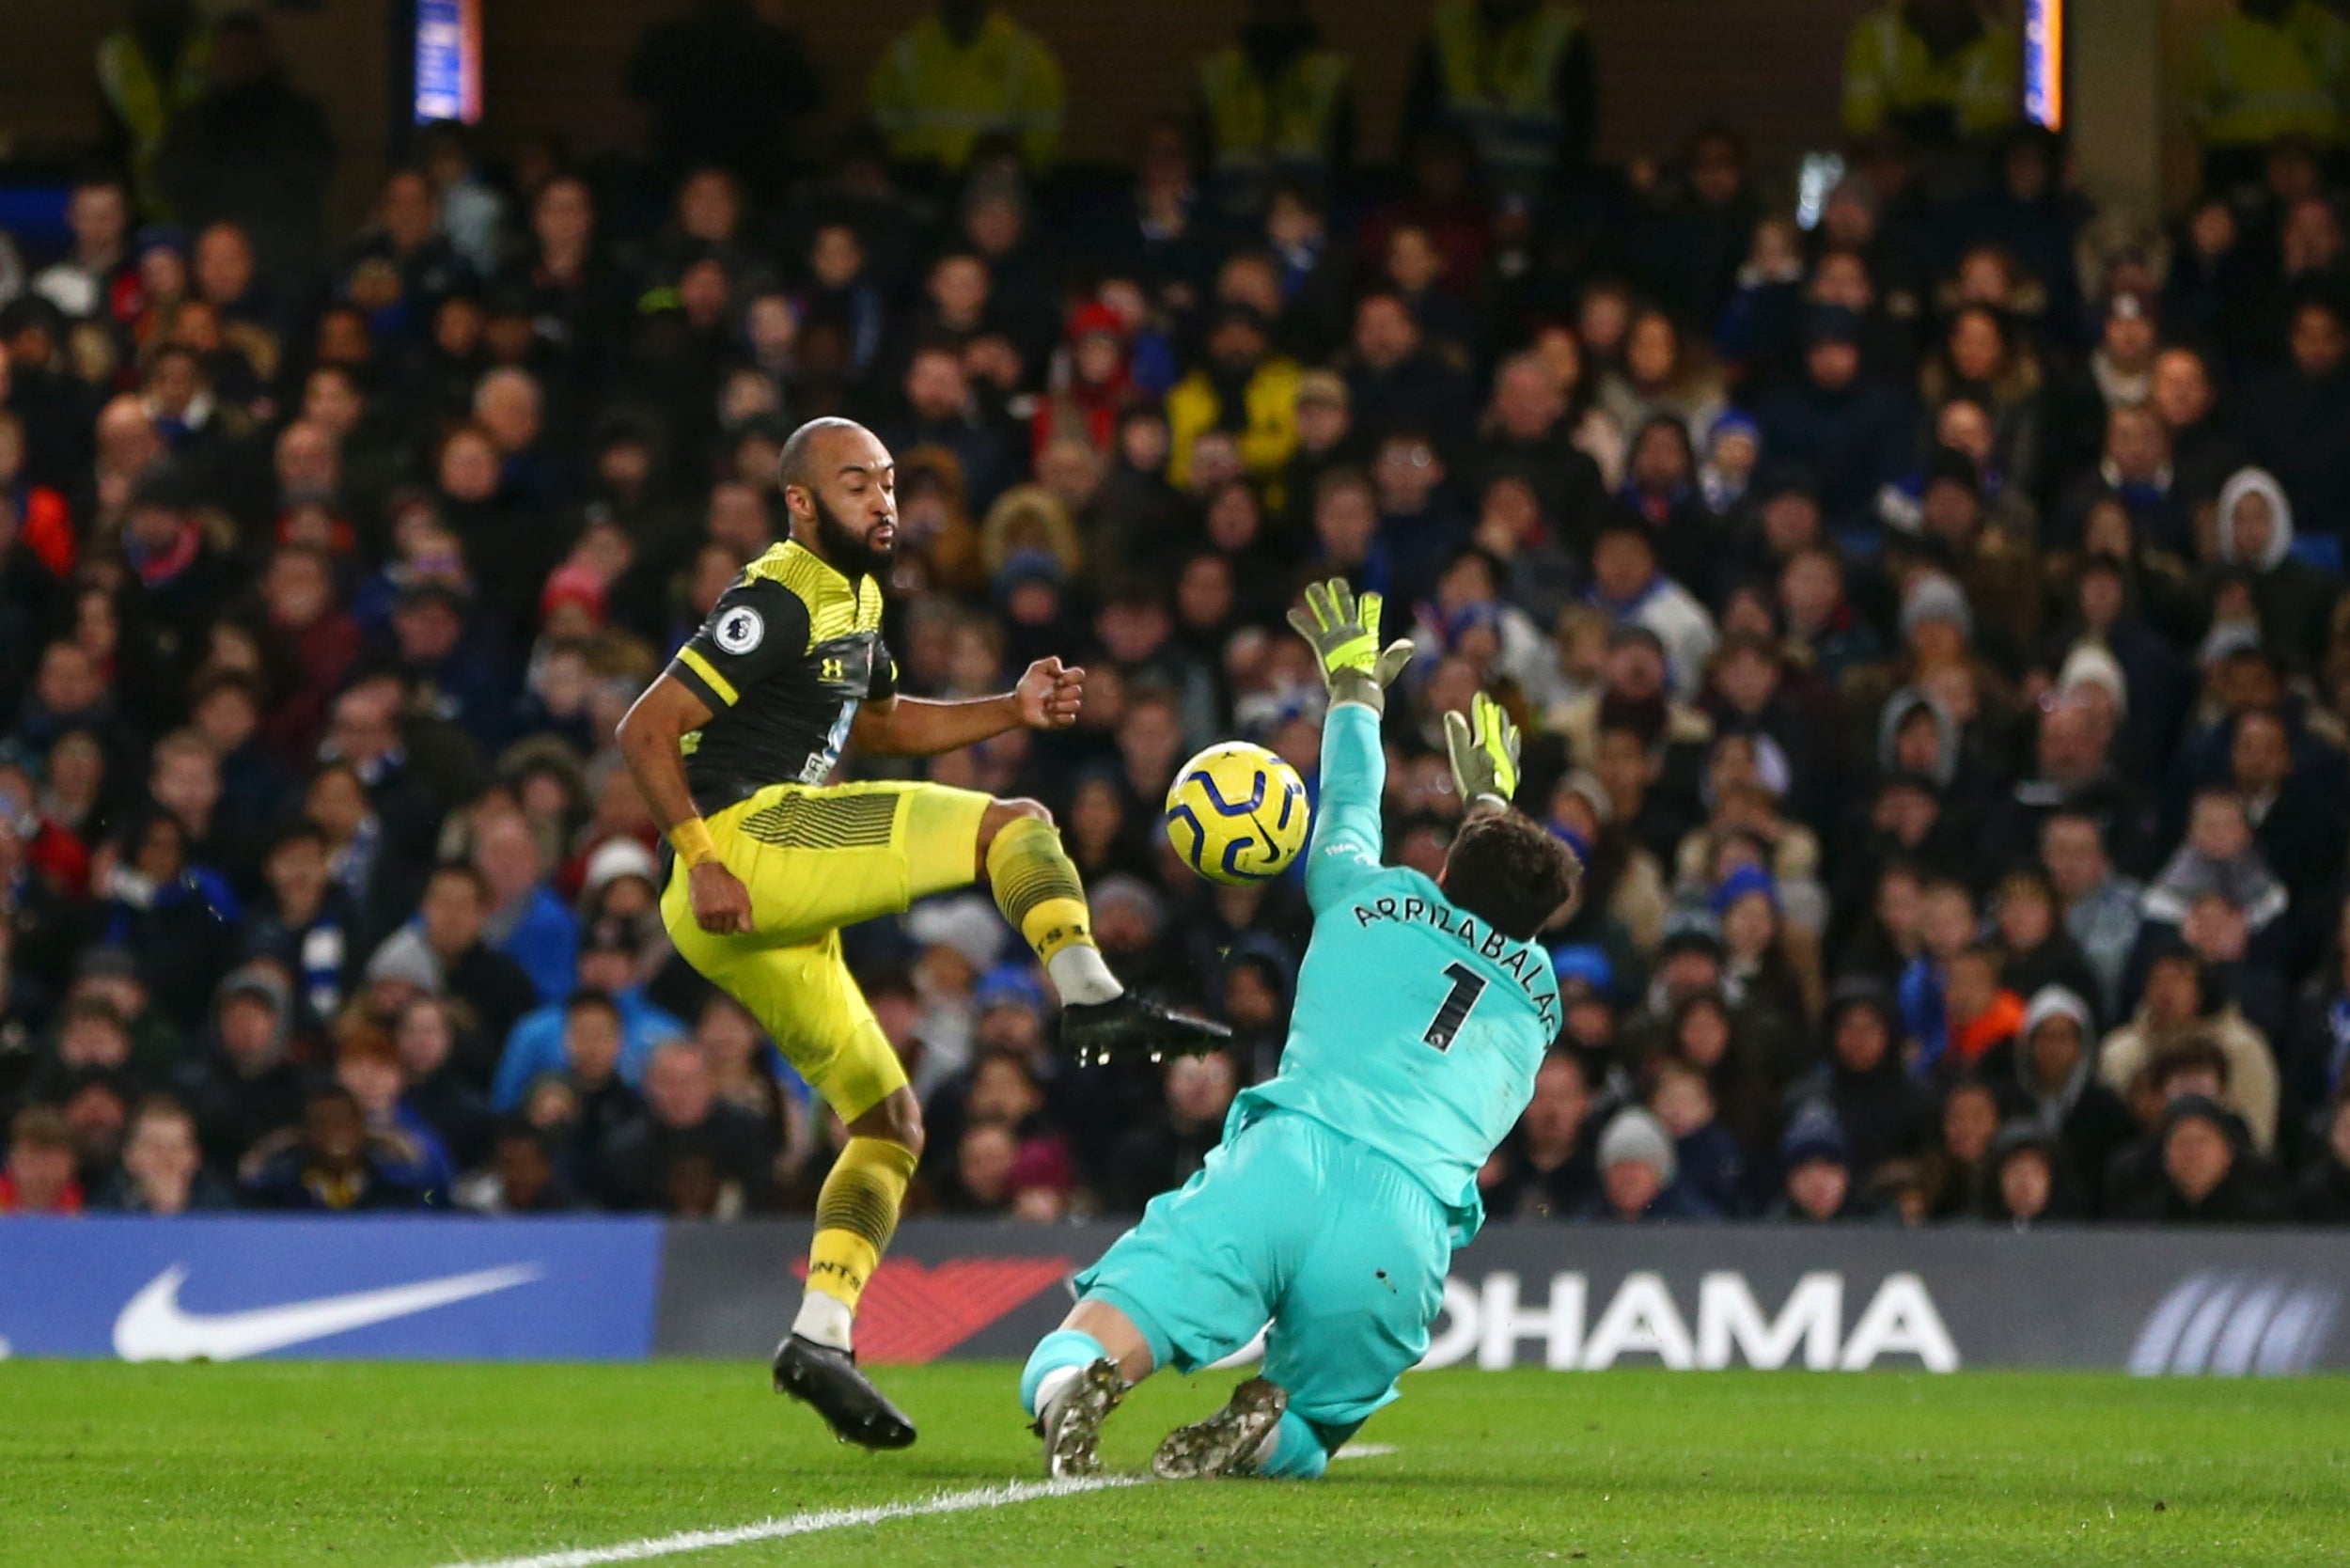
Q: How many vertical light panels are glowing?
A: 2